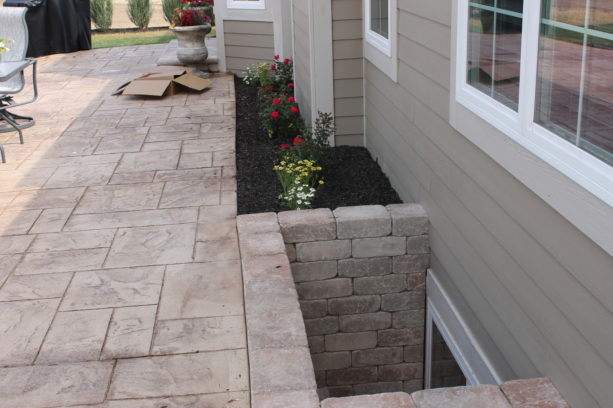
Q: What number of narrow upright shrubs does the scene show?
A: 3